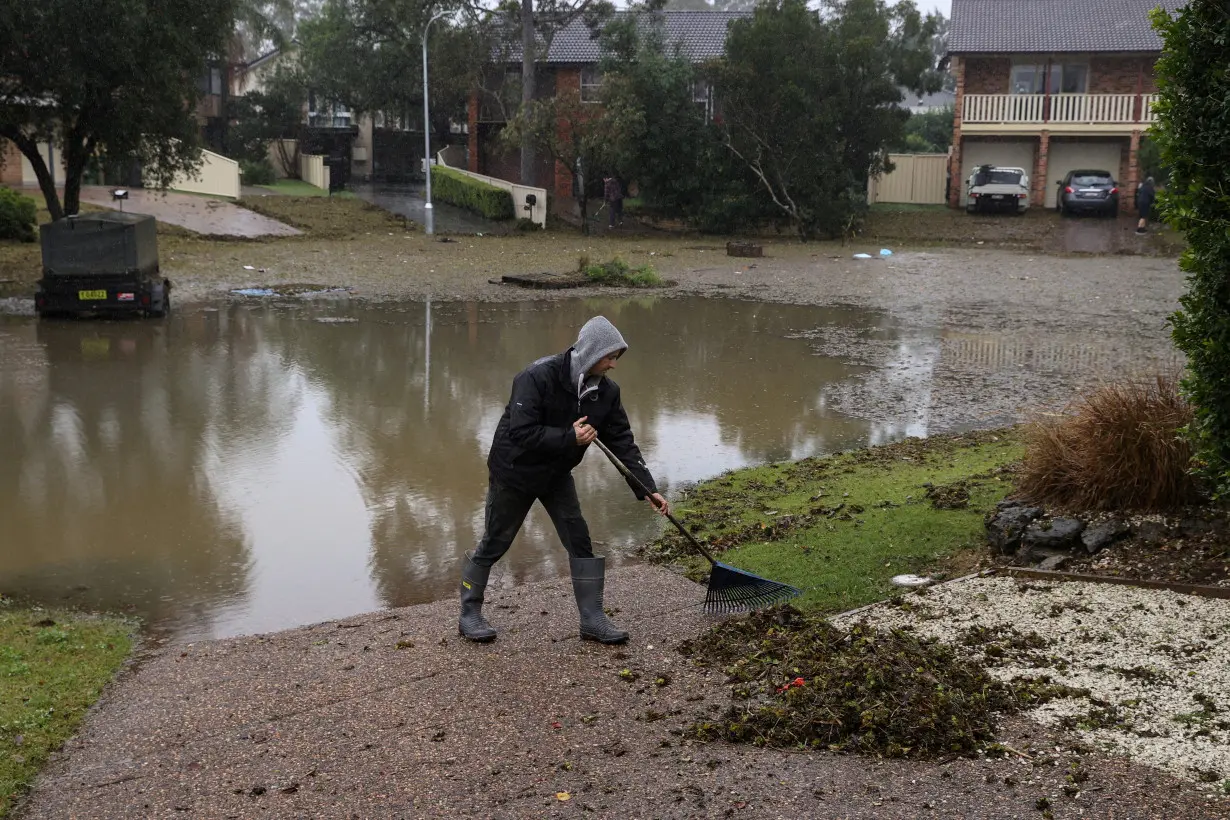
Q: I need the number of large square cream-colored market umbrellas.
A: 0